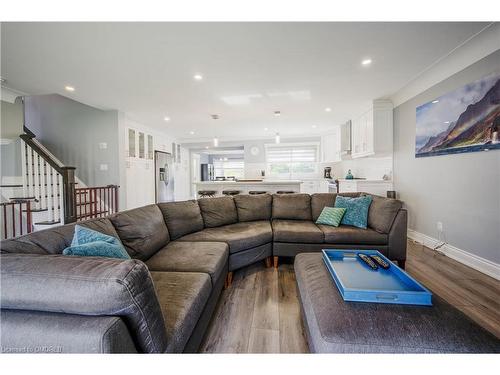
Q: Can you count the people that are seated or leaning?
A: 0